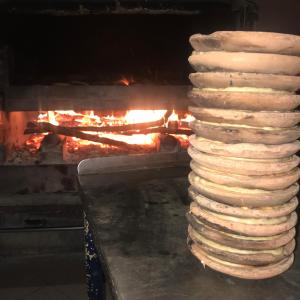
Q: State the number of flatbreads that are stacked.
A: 15